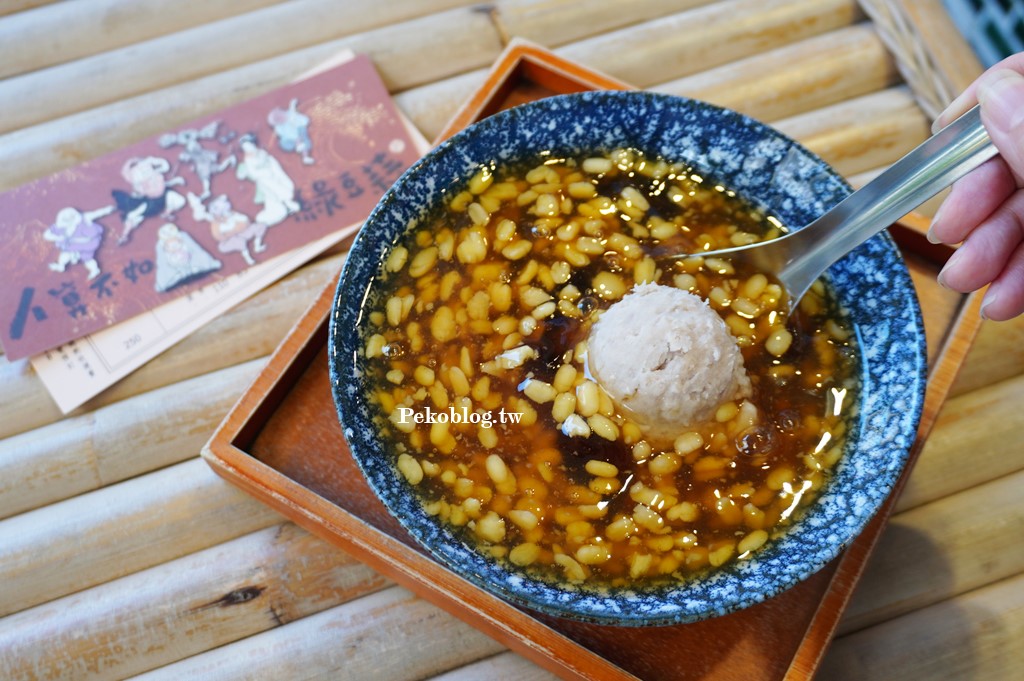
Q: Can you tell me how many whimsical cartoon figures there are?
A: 7